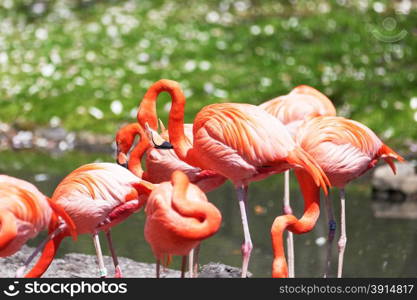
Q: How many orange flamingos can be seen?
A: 7